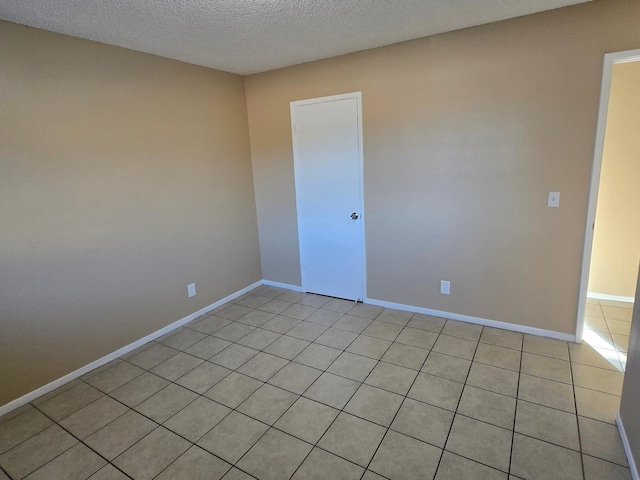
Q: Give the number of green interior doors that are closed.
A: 0